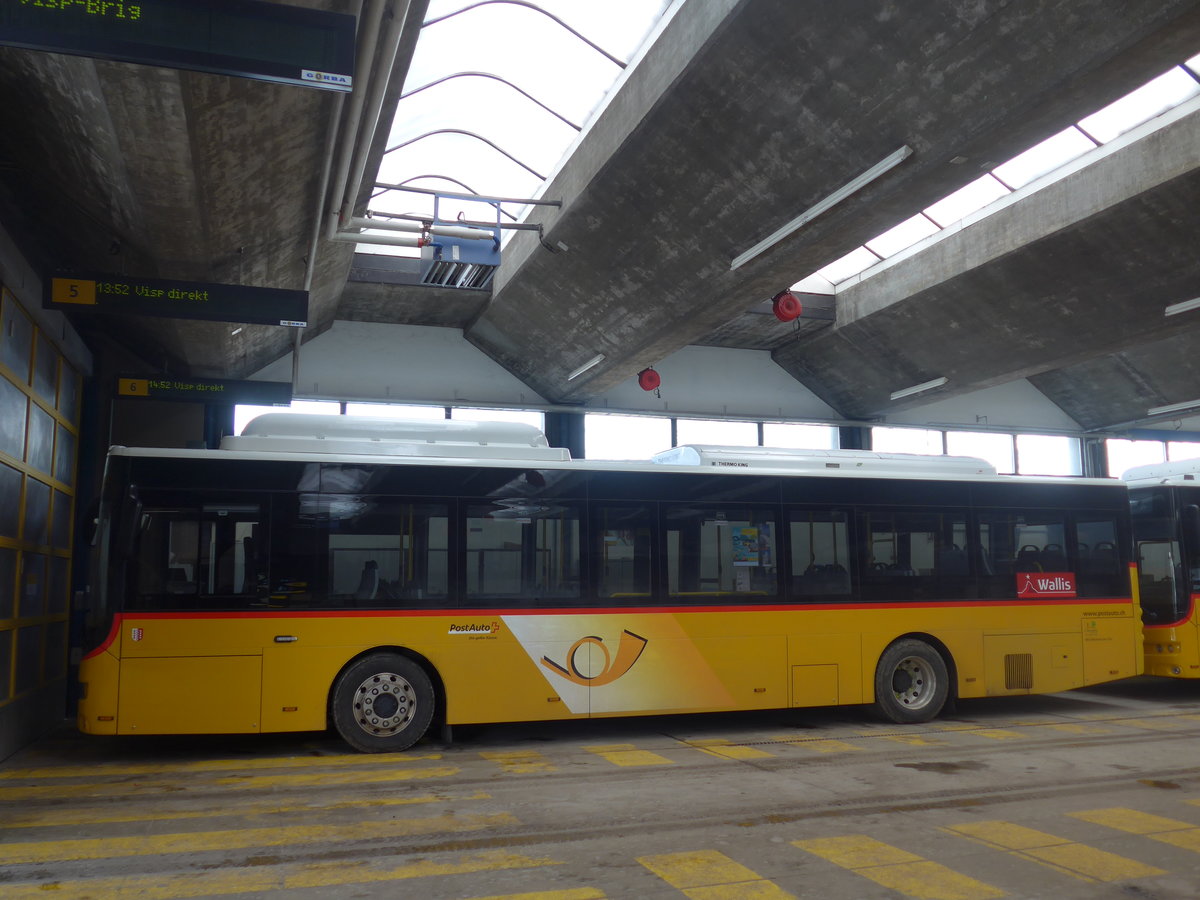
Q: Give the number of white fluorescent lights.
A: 5